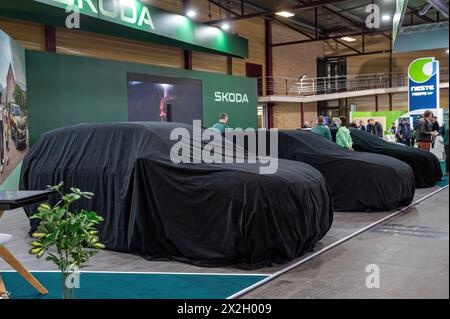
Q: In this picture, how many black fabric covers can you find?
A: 3